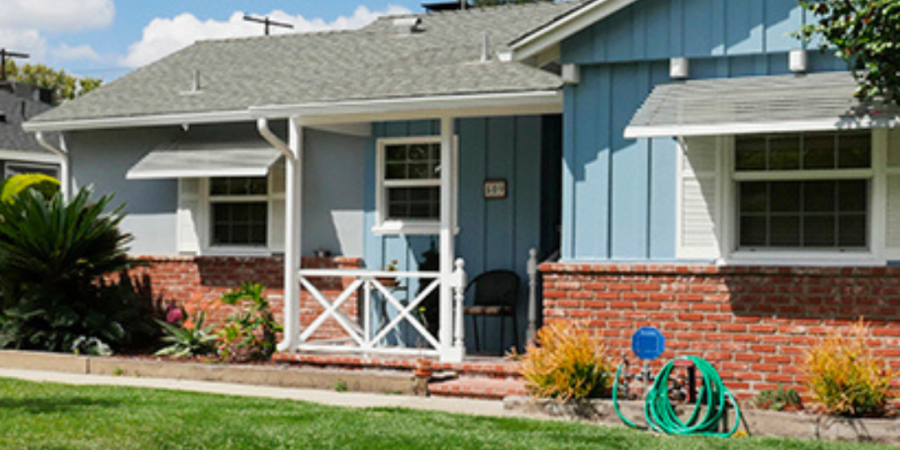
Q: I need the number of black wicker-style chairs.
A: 1